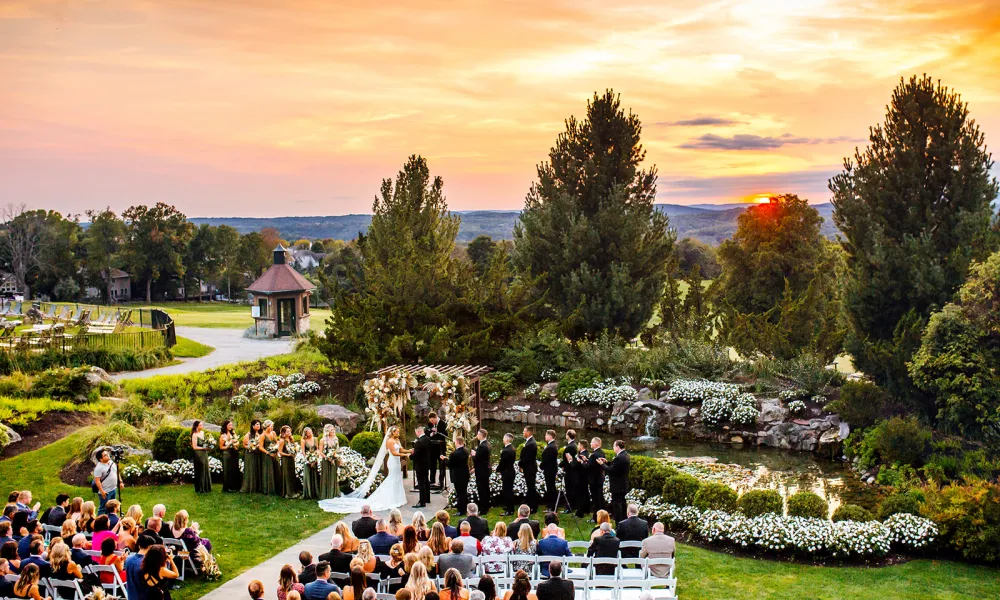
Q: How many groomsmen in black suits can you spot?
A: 9